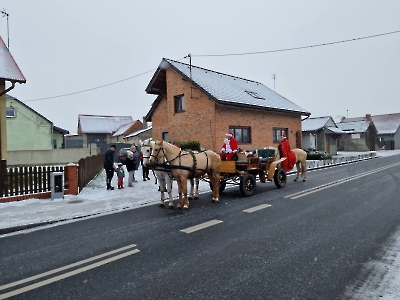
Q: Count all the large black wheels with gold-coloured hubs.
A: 2